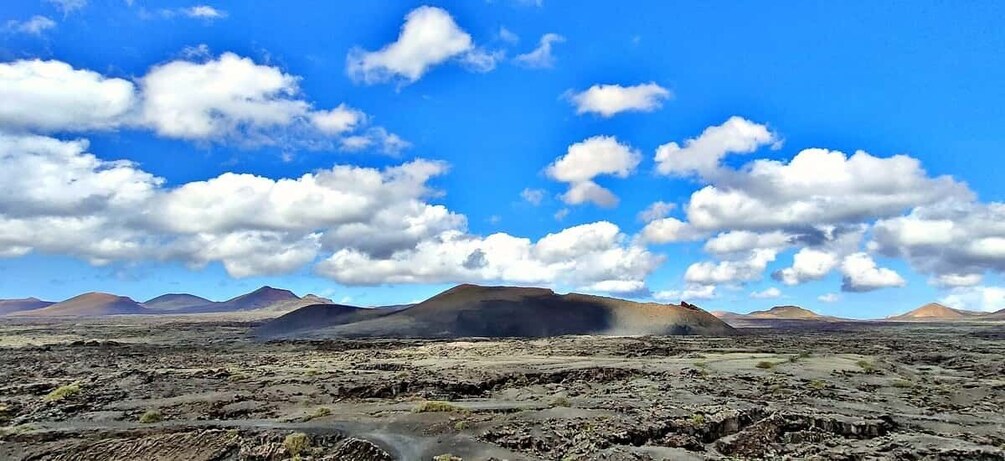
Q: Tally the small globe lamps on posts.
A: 0